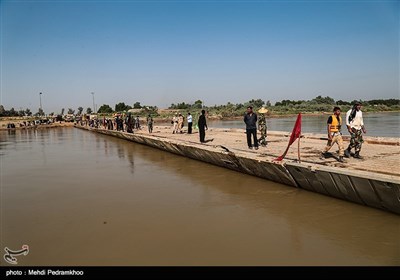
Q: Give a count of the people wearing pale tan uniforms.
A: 2